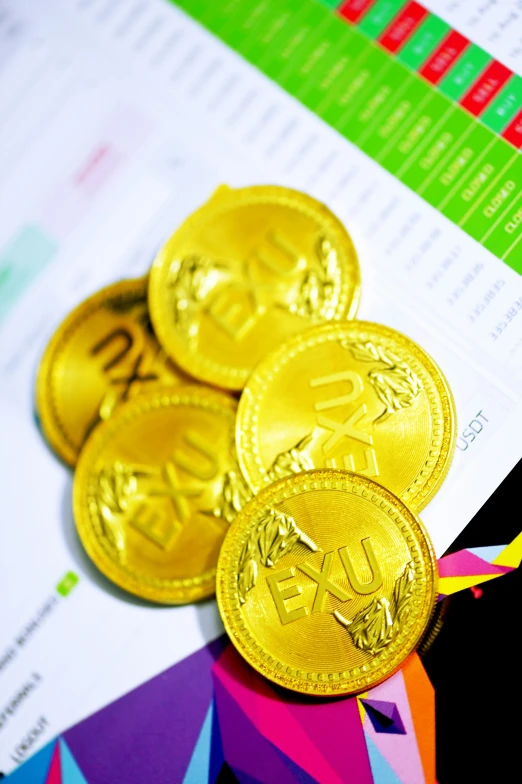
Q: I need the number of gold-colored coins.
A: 5